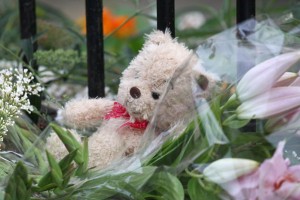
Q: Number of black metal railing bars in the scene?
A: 4